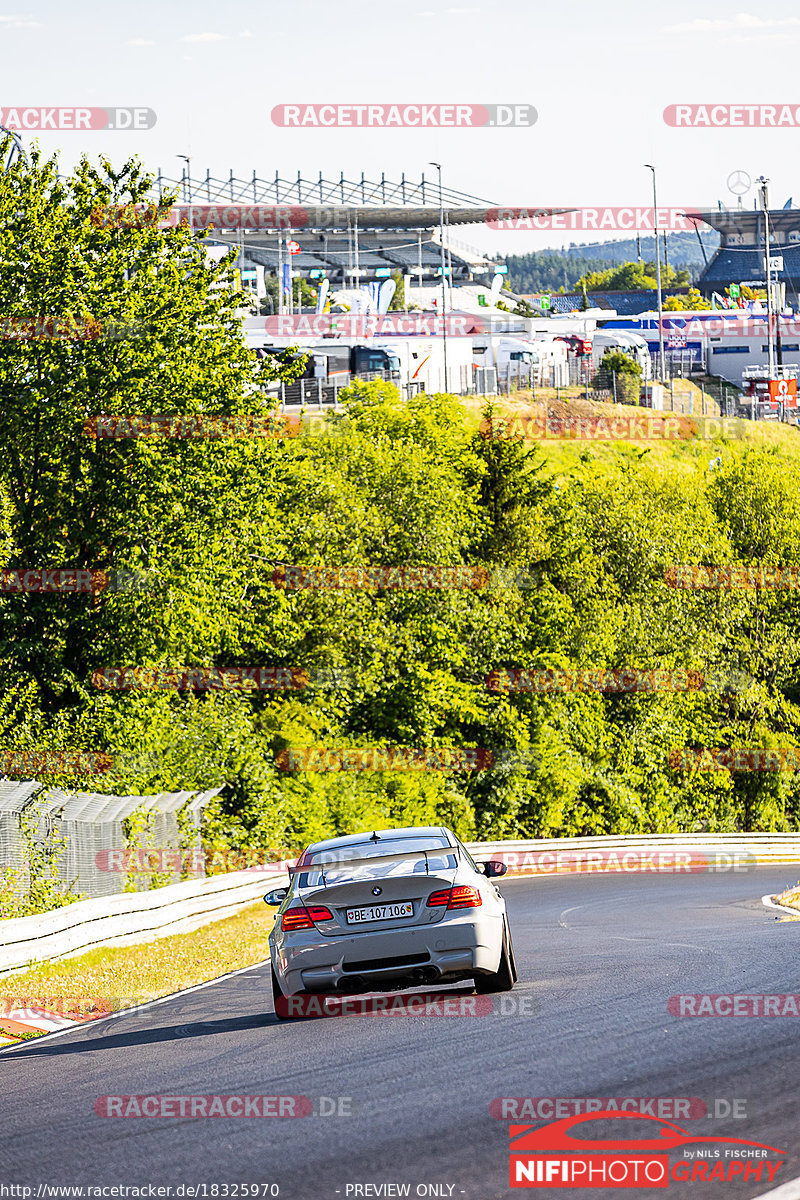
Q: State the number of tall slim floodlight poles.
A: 3